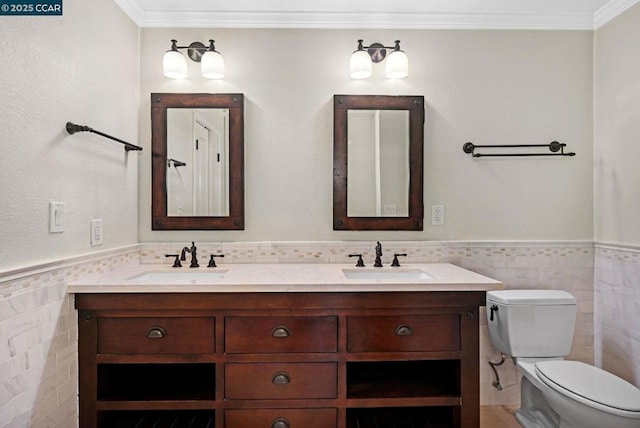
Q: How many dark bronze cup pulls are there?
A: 5